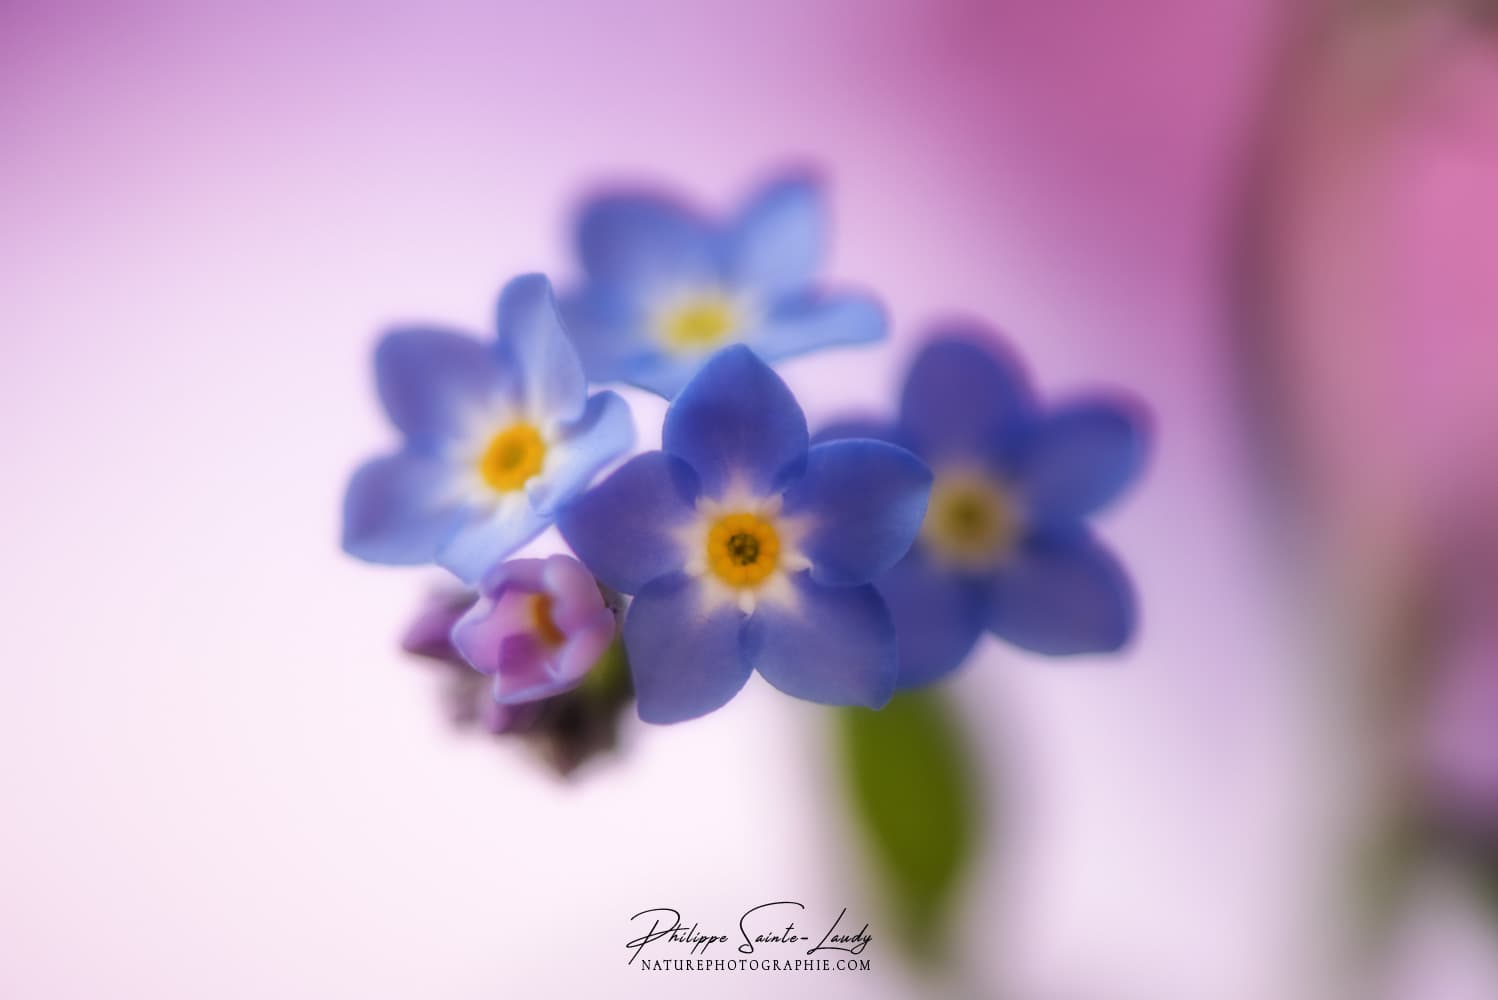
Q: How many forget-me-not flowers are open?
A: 4